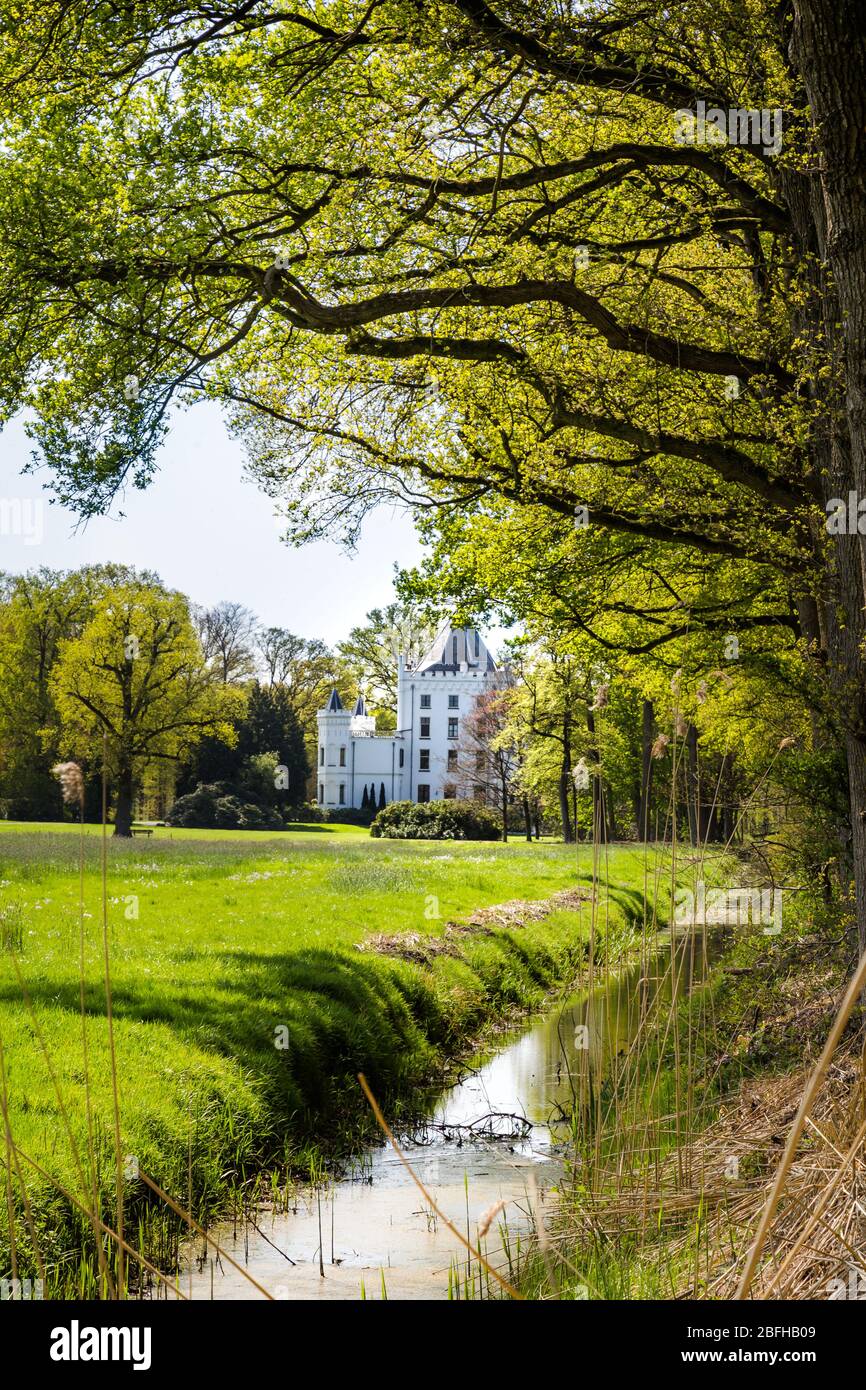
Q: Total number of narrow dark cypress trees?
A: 3